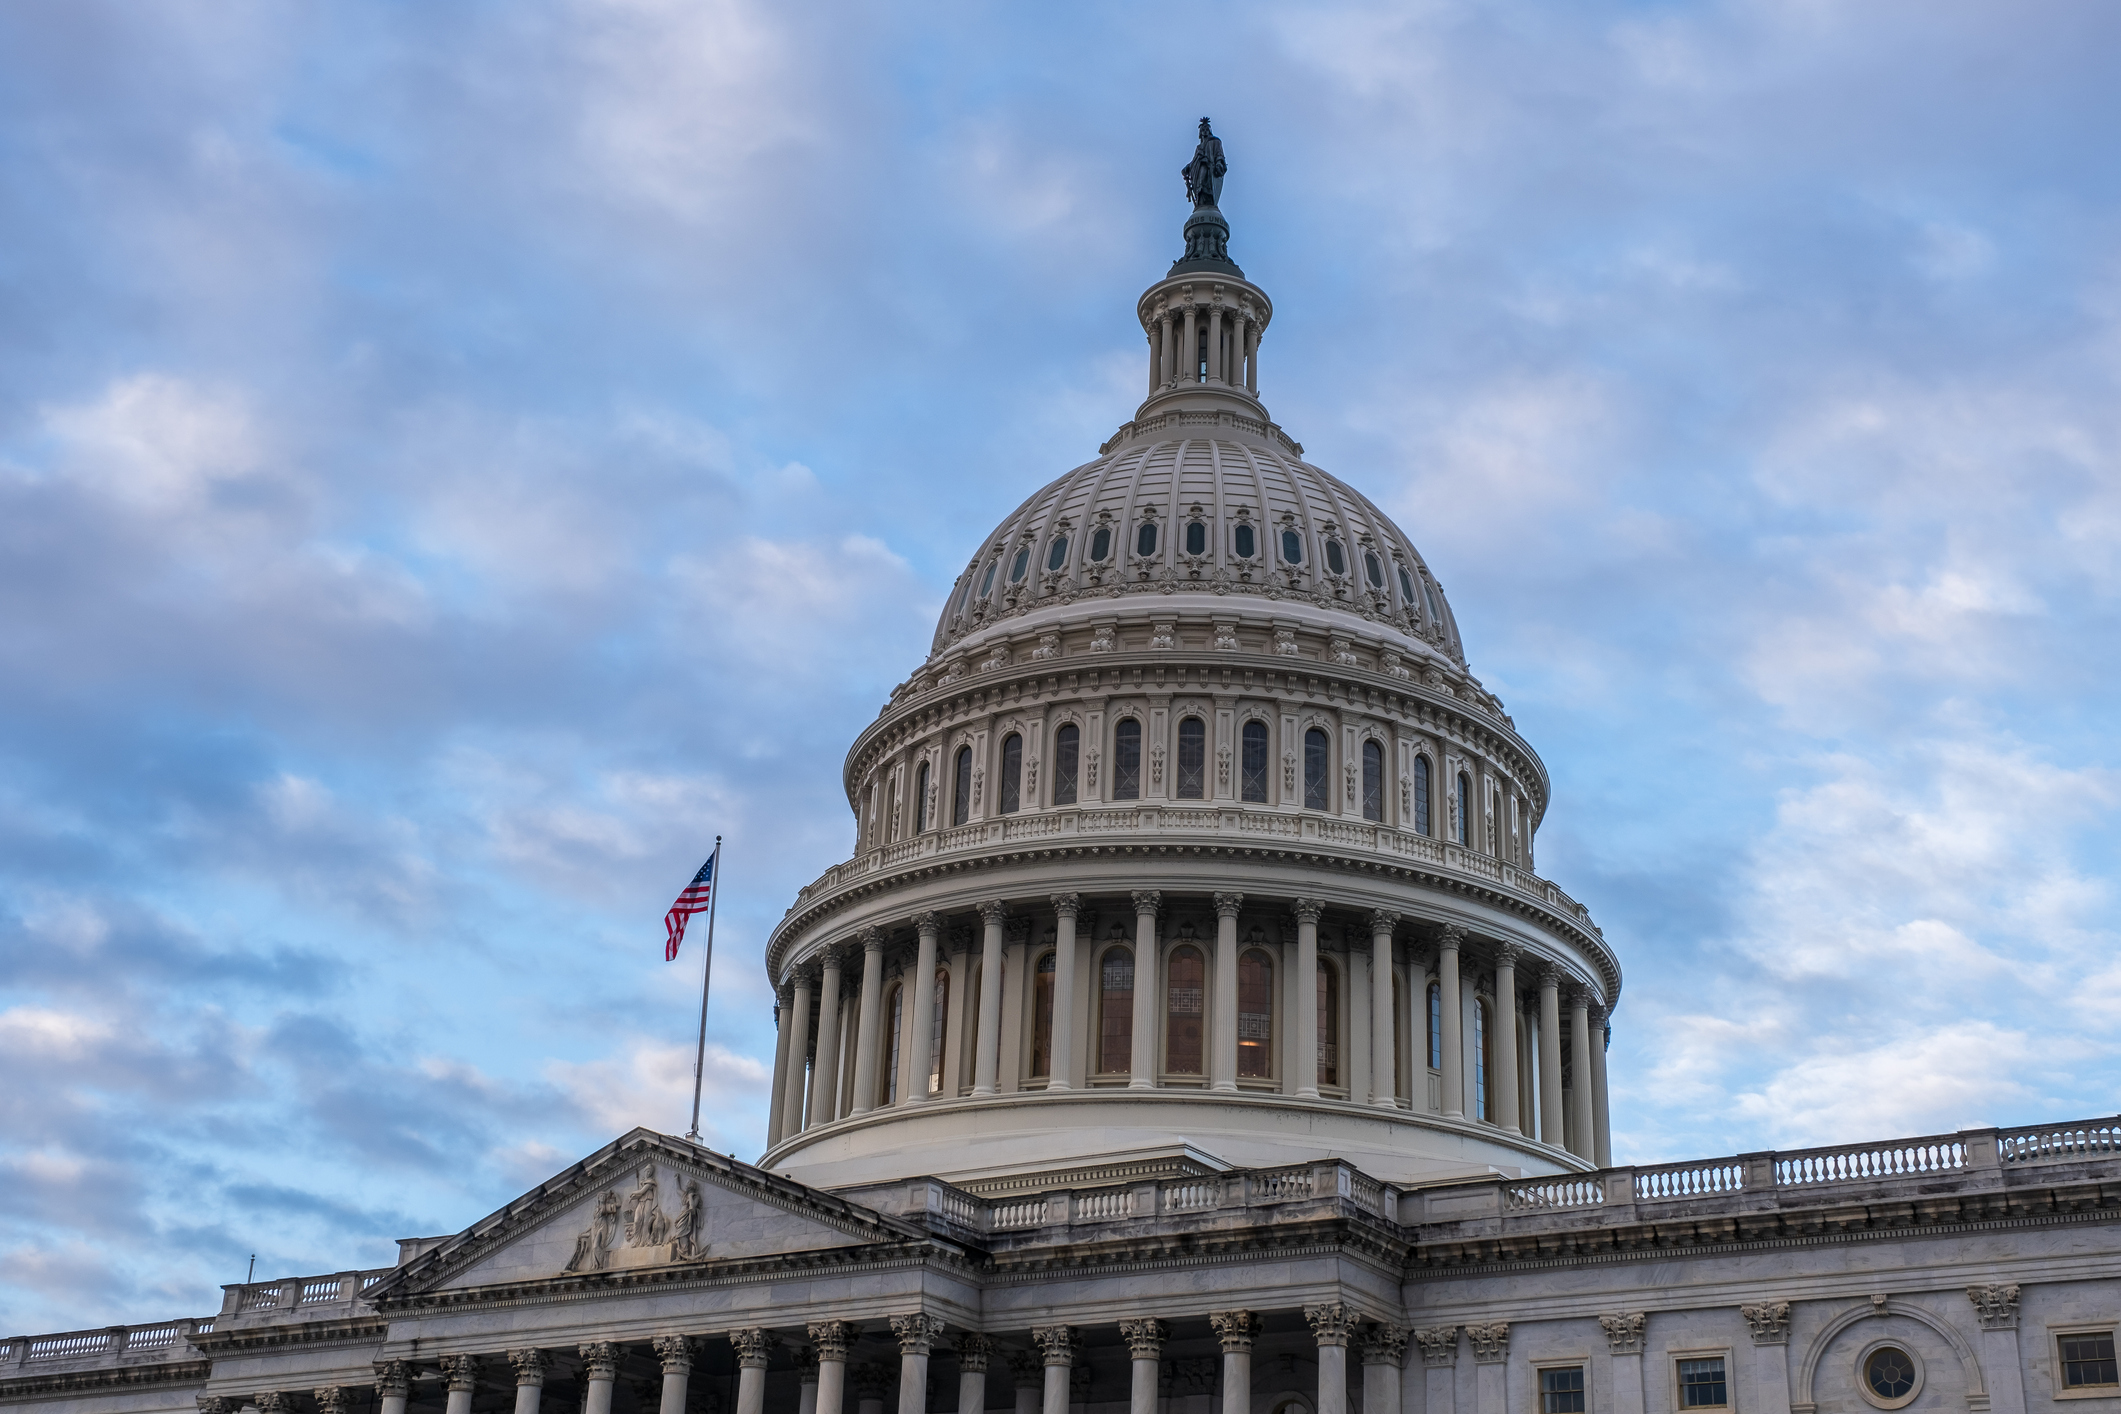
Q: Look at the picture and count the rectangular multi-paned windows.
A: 3